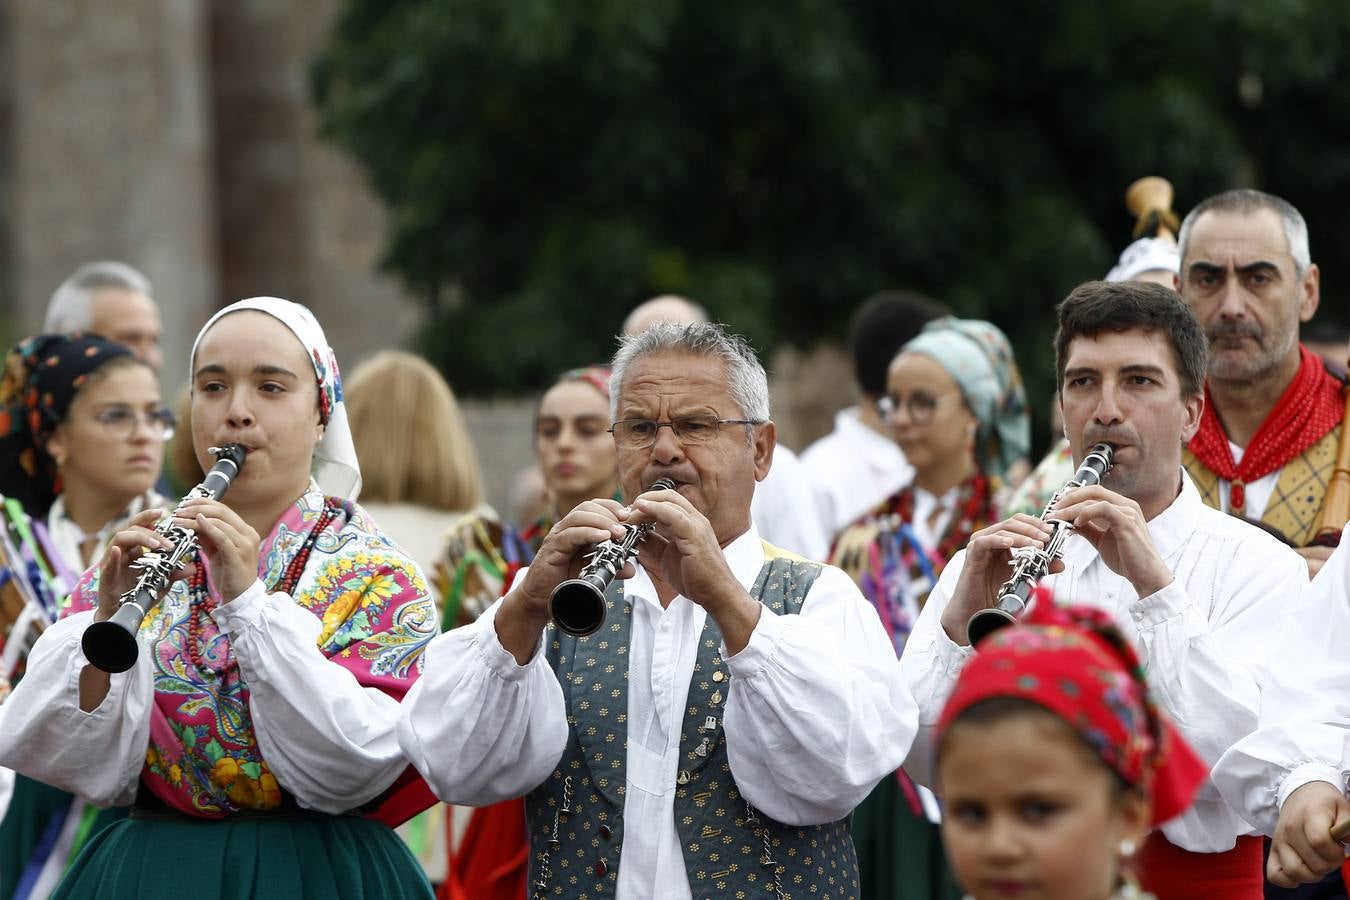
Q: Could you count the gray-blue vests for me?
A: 1